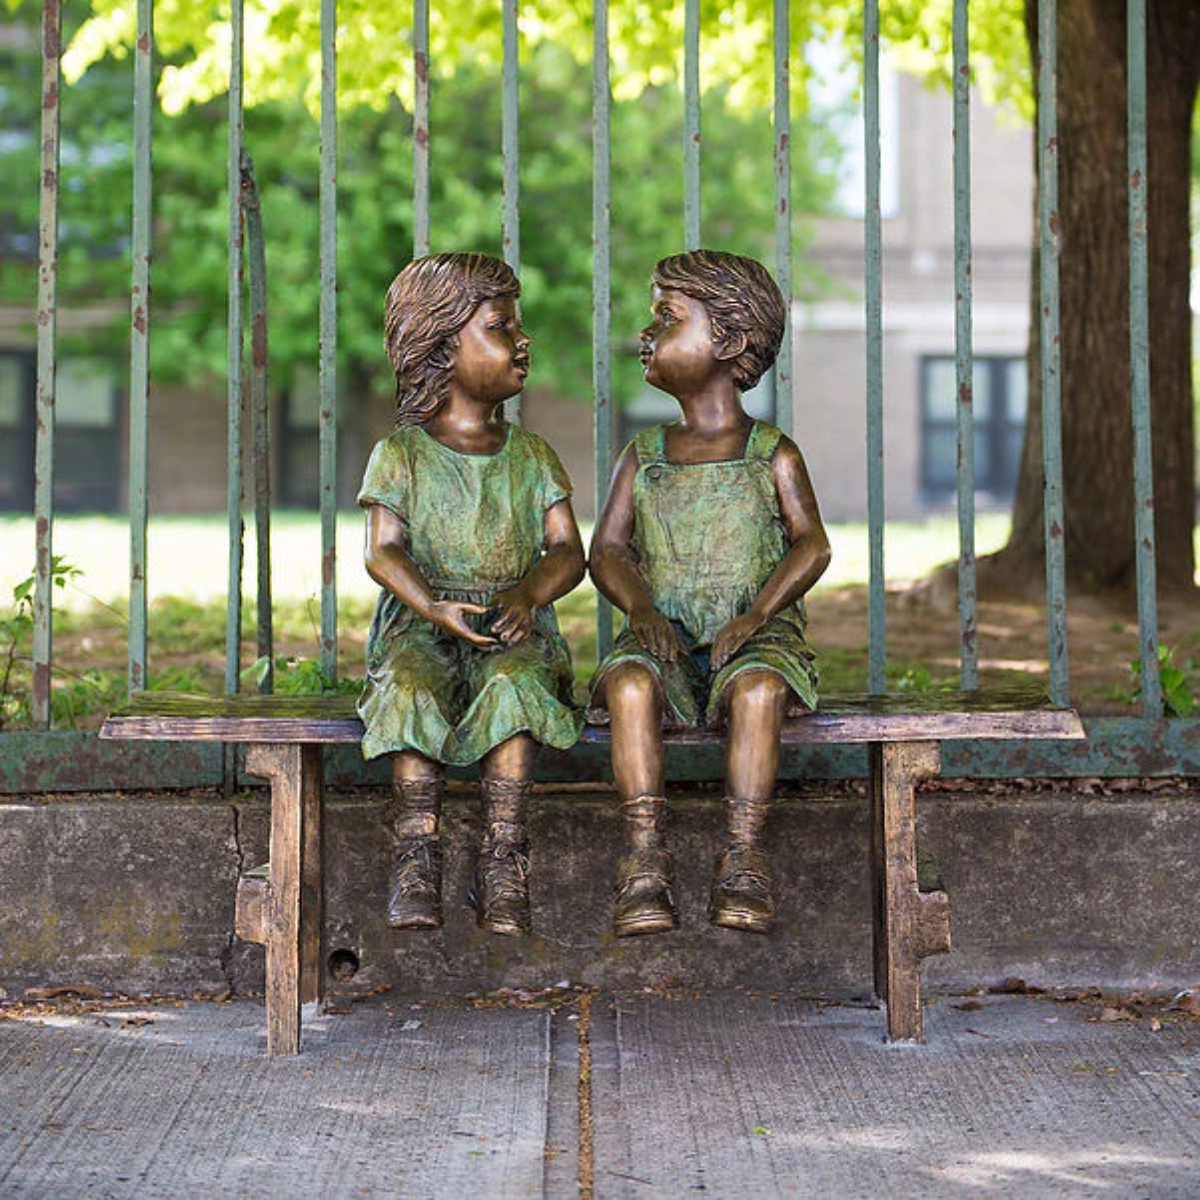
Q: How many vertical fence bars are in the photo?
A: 14